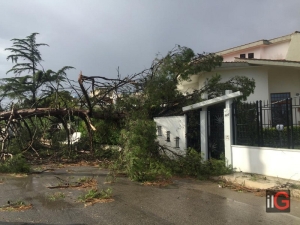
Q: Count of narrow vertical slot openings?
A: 3